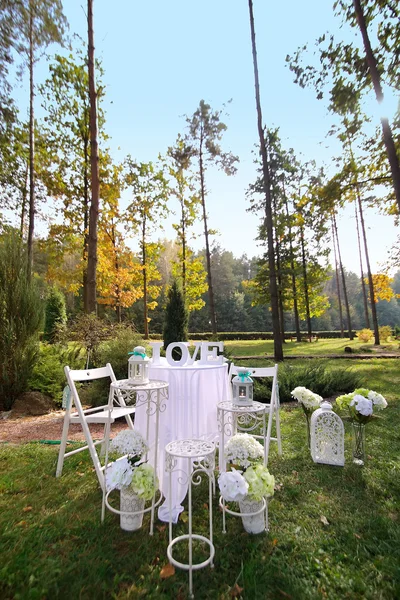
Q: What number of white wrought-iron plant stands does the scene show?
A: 3